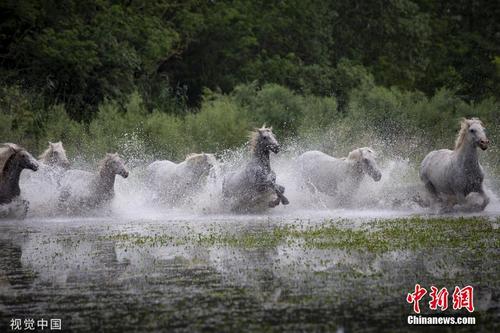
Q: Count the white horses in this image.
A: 6